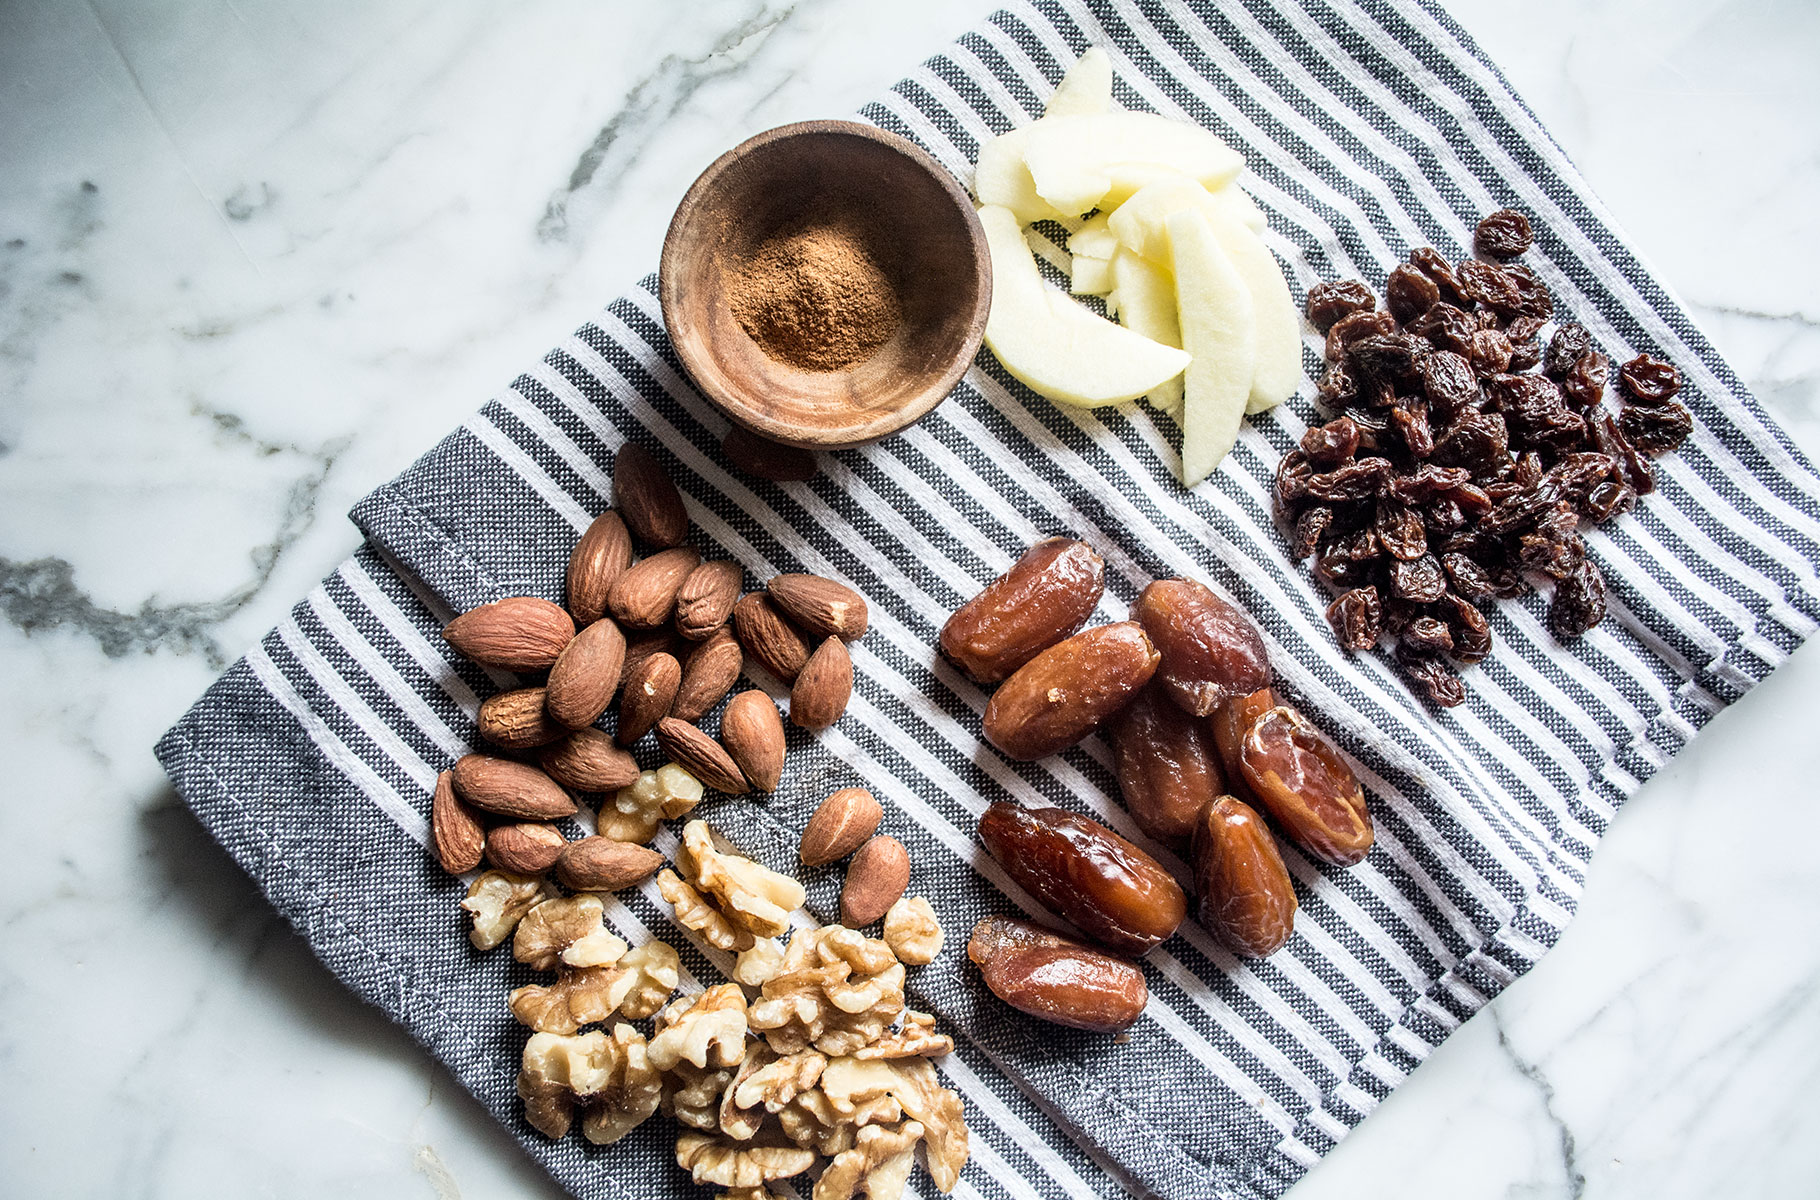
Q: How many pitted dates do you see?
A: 9